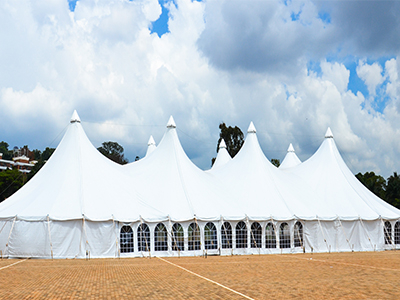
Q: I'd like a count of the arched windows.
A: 14